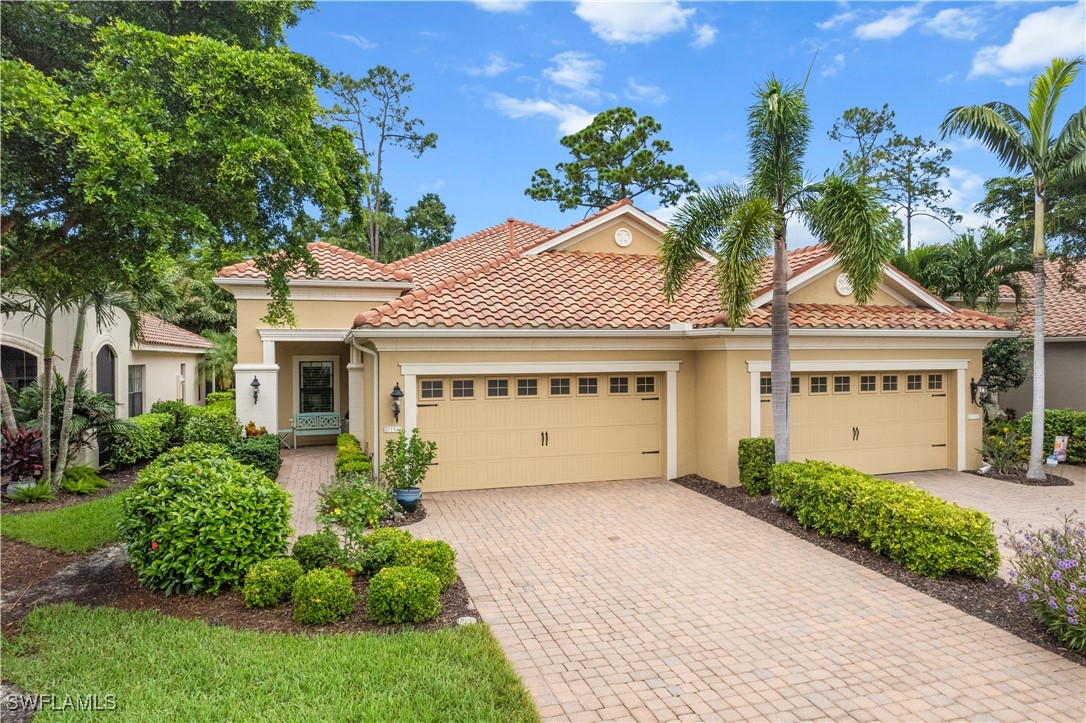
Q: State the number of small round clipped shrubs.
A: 6